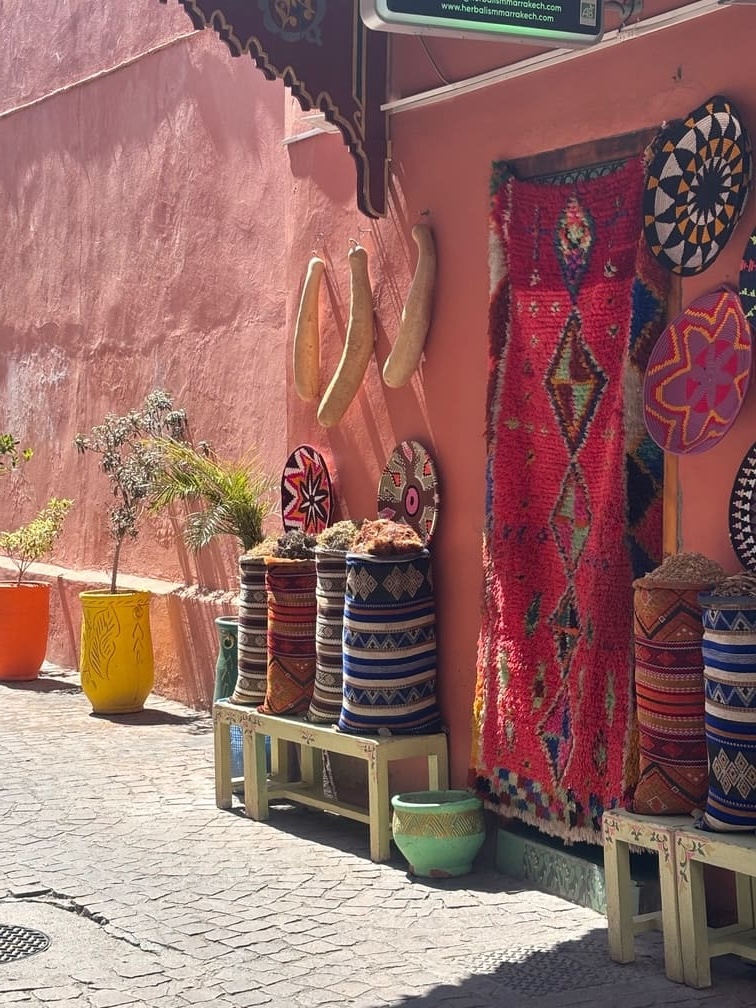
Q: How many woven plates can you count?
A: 6